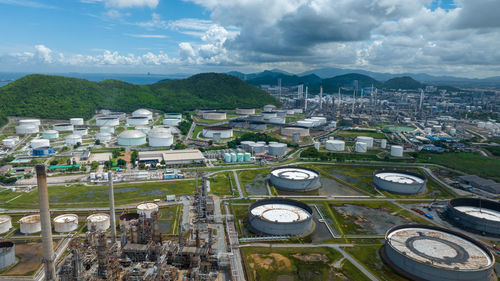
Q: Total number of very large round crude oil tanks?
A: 5